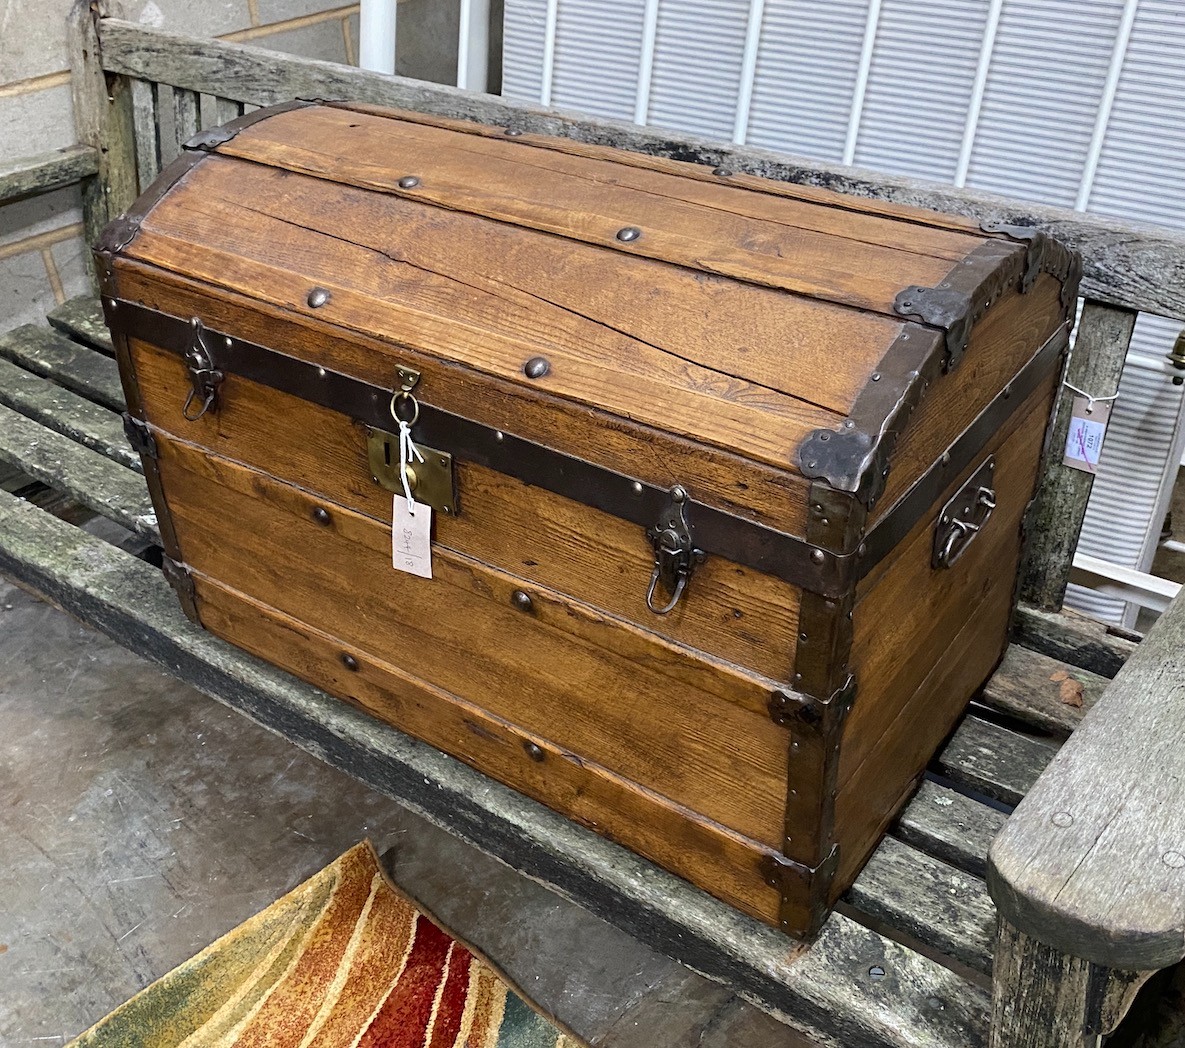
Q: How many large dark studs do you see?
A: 10